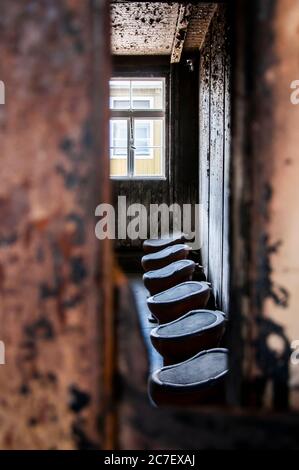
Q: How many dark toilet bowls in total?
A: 6